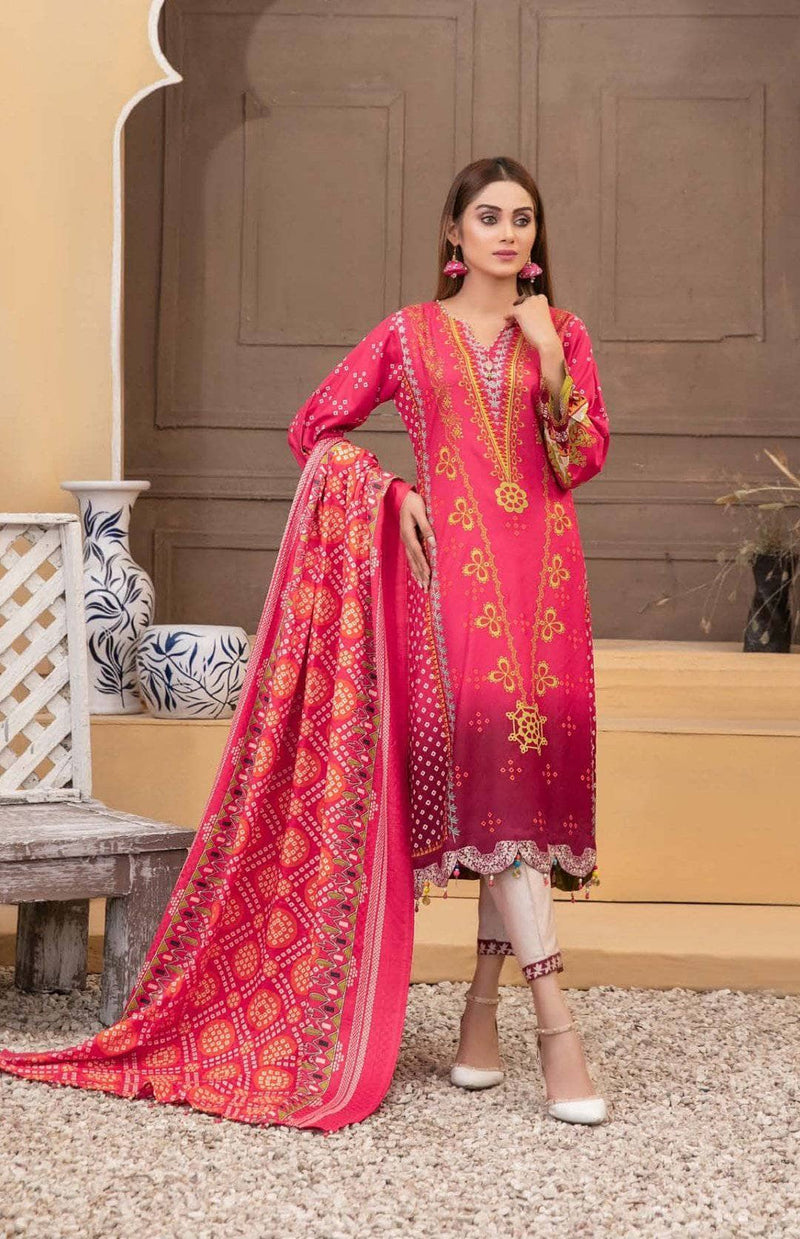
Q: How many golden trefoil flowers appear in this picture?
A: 9